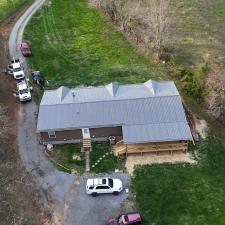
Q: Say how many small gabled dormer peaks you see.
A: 3